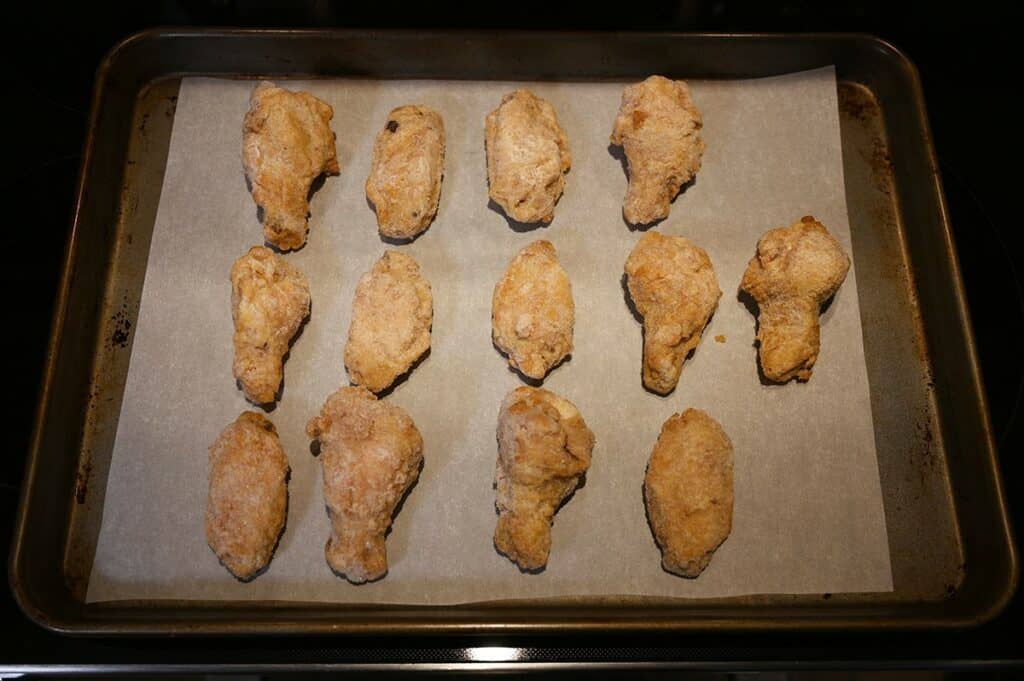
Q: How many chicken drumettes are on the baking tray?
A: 7